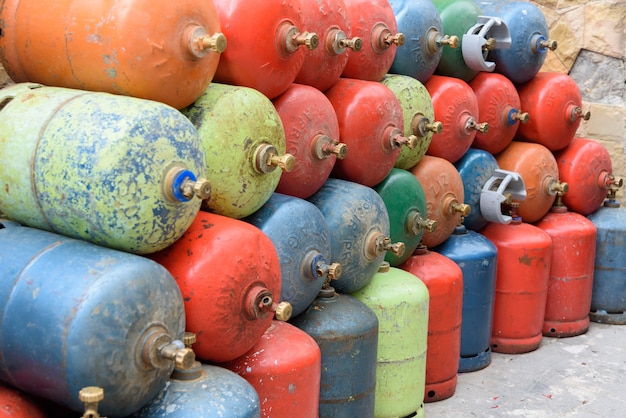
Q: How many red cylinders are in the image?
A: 15